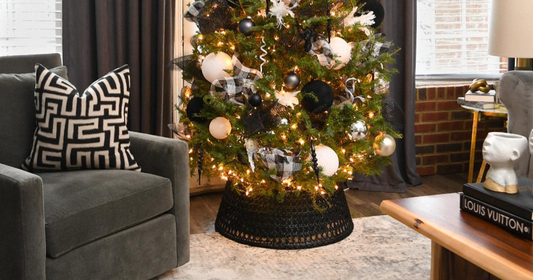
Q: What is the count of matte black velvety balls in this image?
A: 3